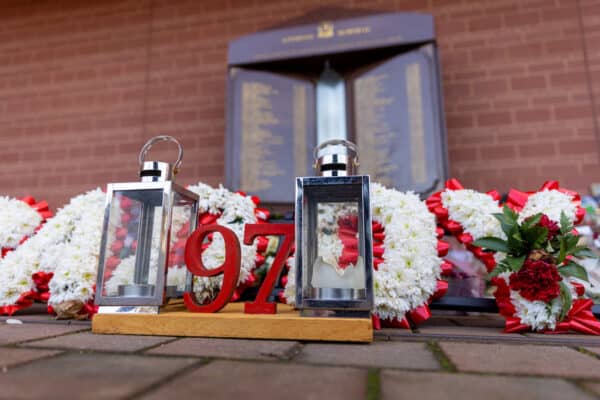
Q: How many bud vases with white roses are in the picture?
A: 0